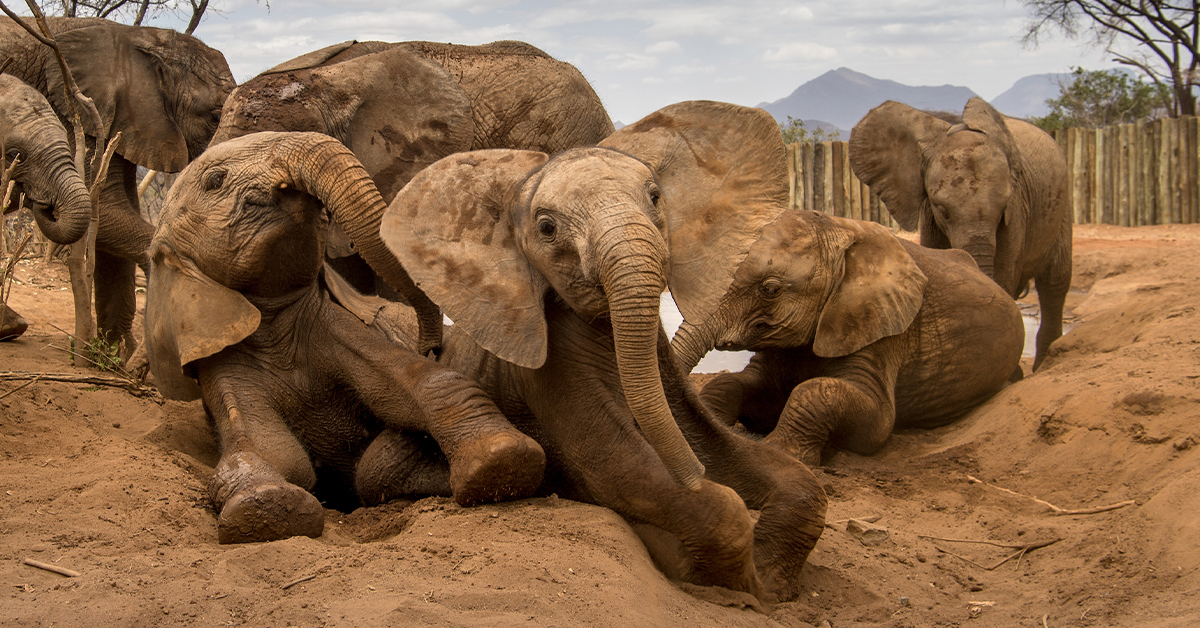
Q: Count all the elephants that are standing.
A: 4